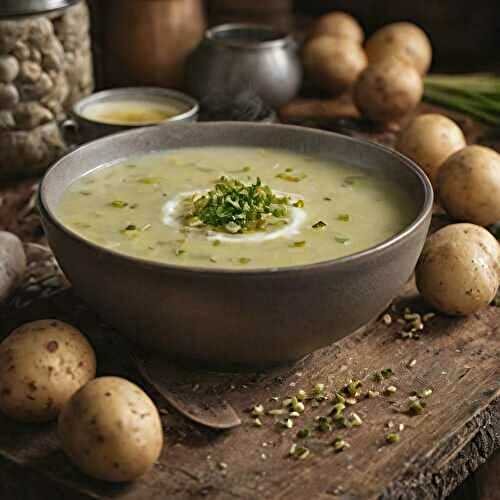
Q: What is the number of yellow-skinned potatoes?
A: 9